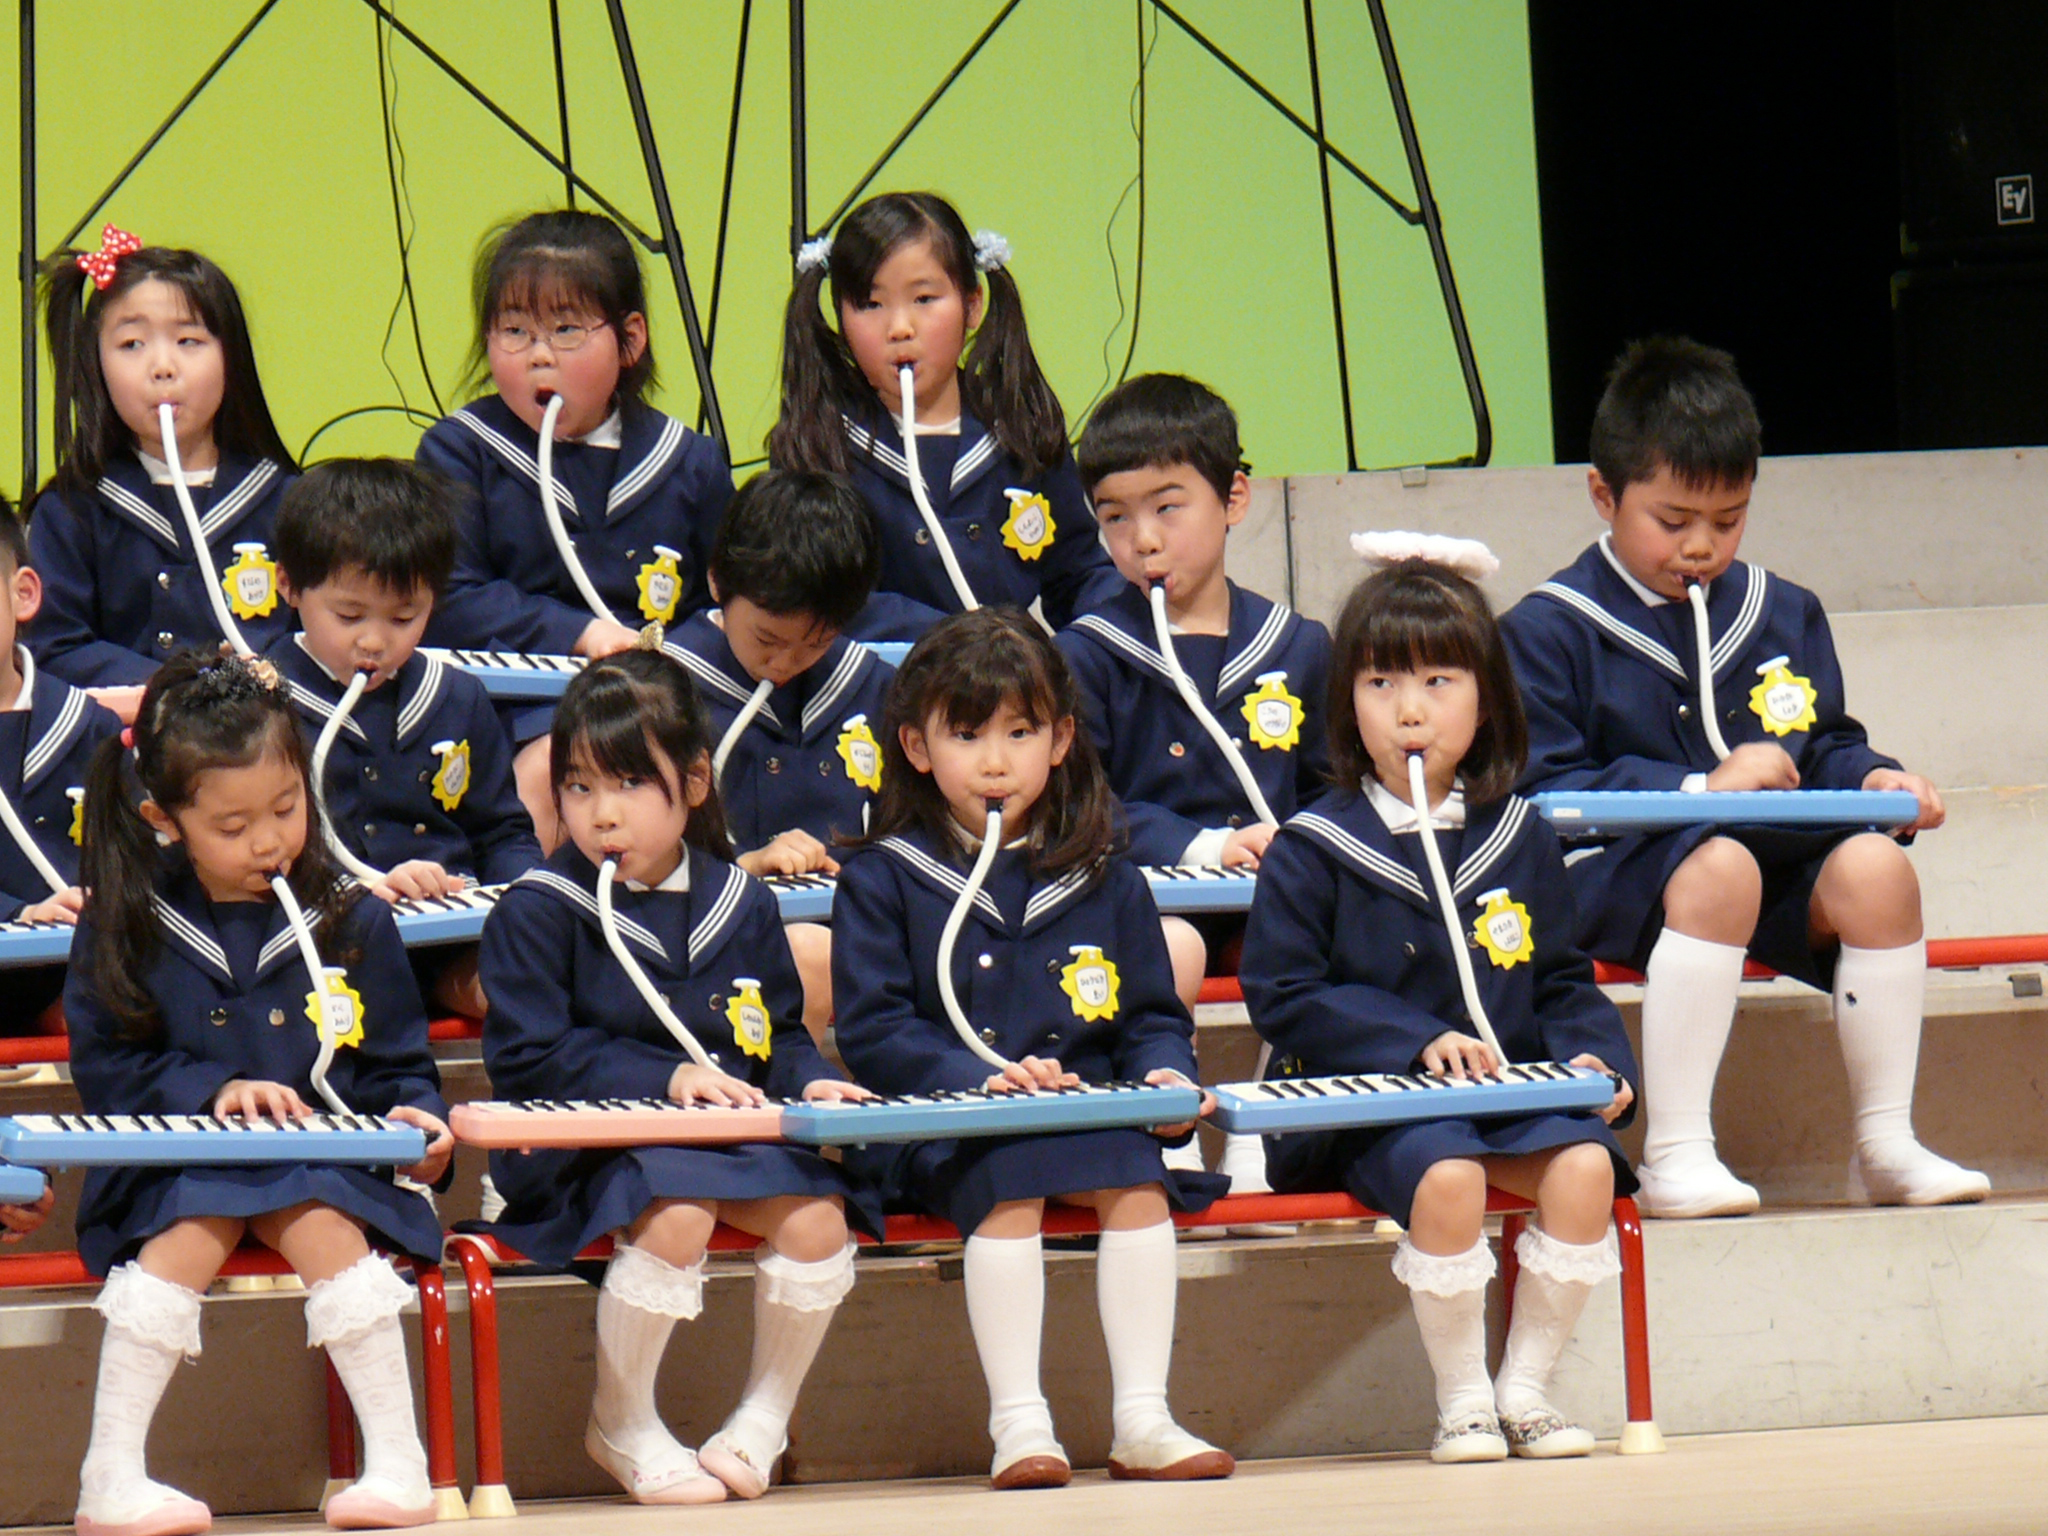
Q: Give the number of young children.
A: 12